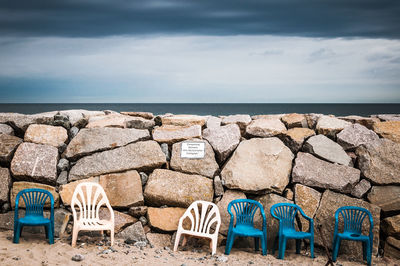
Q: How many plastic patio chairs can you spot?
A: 6